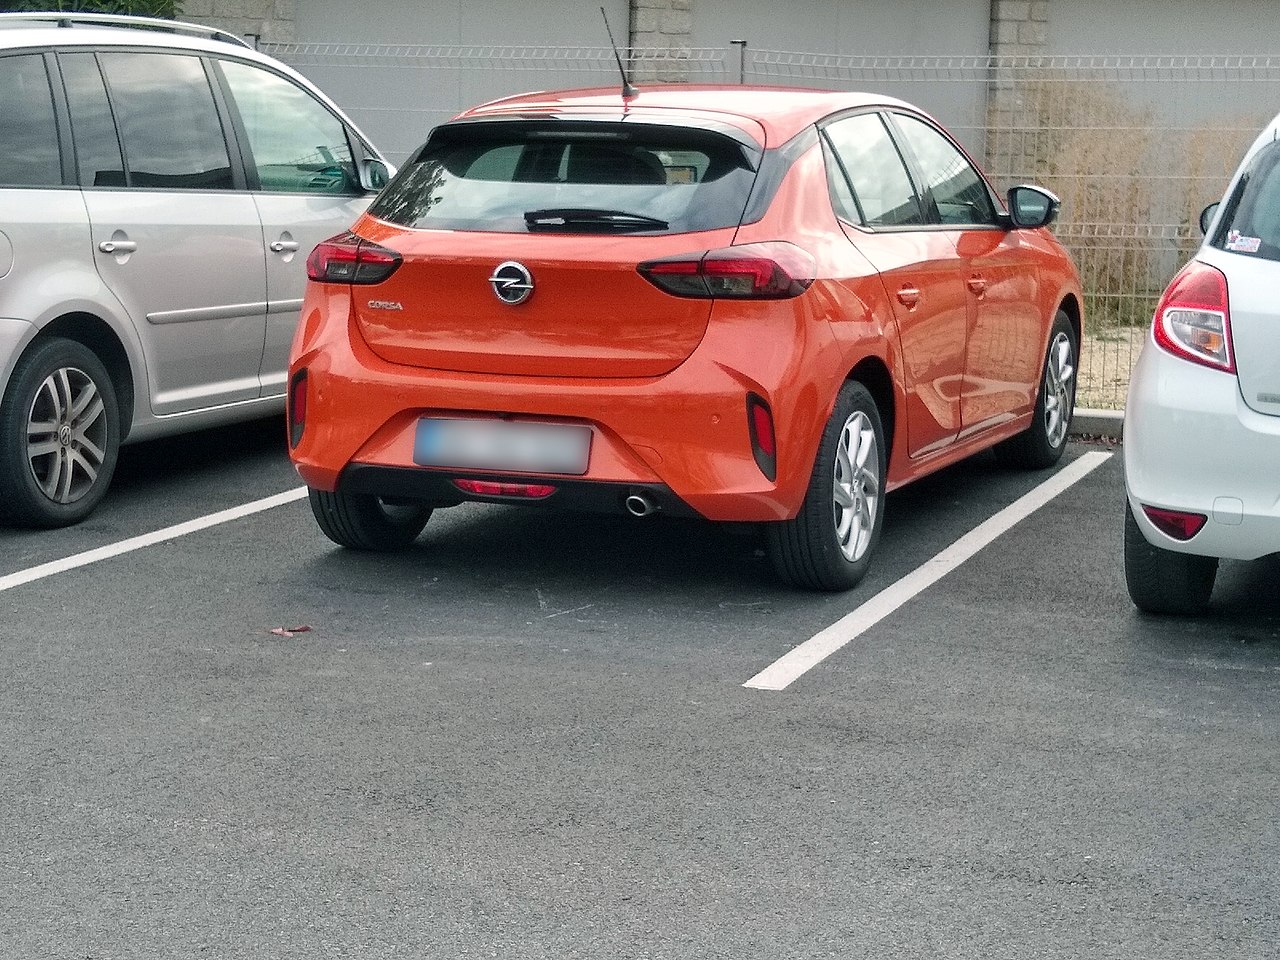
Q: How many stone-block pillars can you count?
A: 3